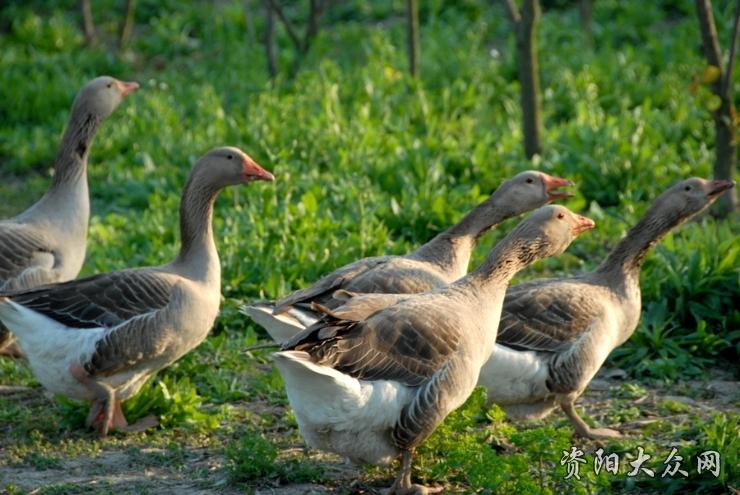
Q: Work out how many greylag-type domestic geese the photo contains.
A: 5